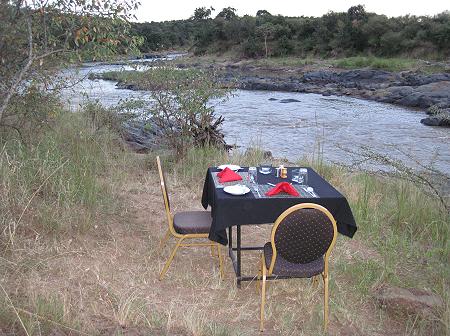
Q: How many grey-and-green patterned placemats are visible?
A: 2